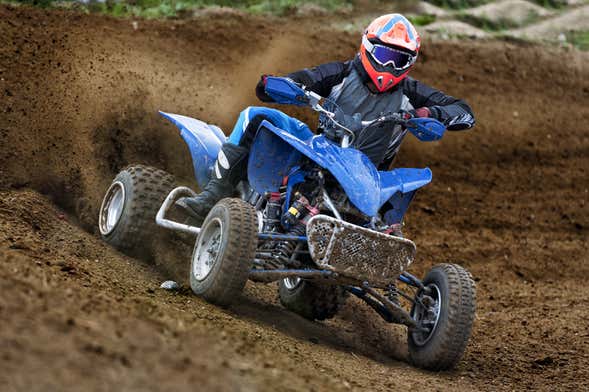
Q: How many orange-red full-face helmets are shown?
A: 1